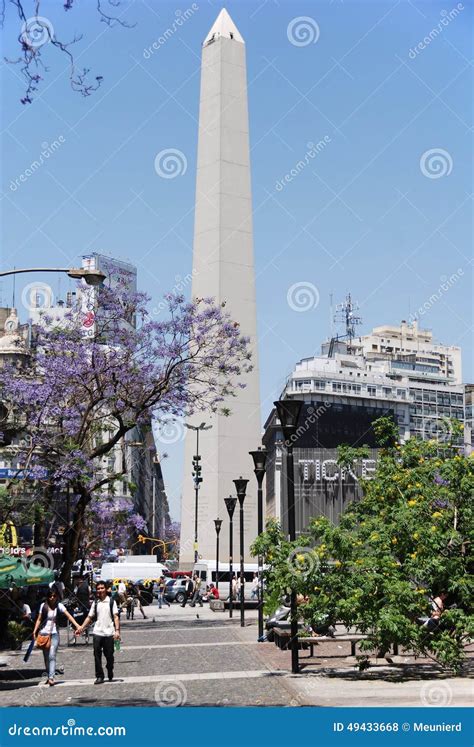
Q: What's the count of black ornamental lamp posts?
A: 5